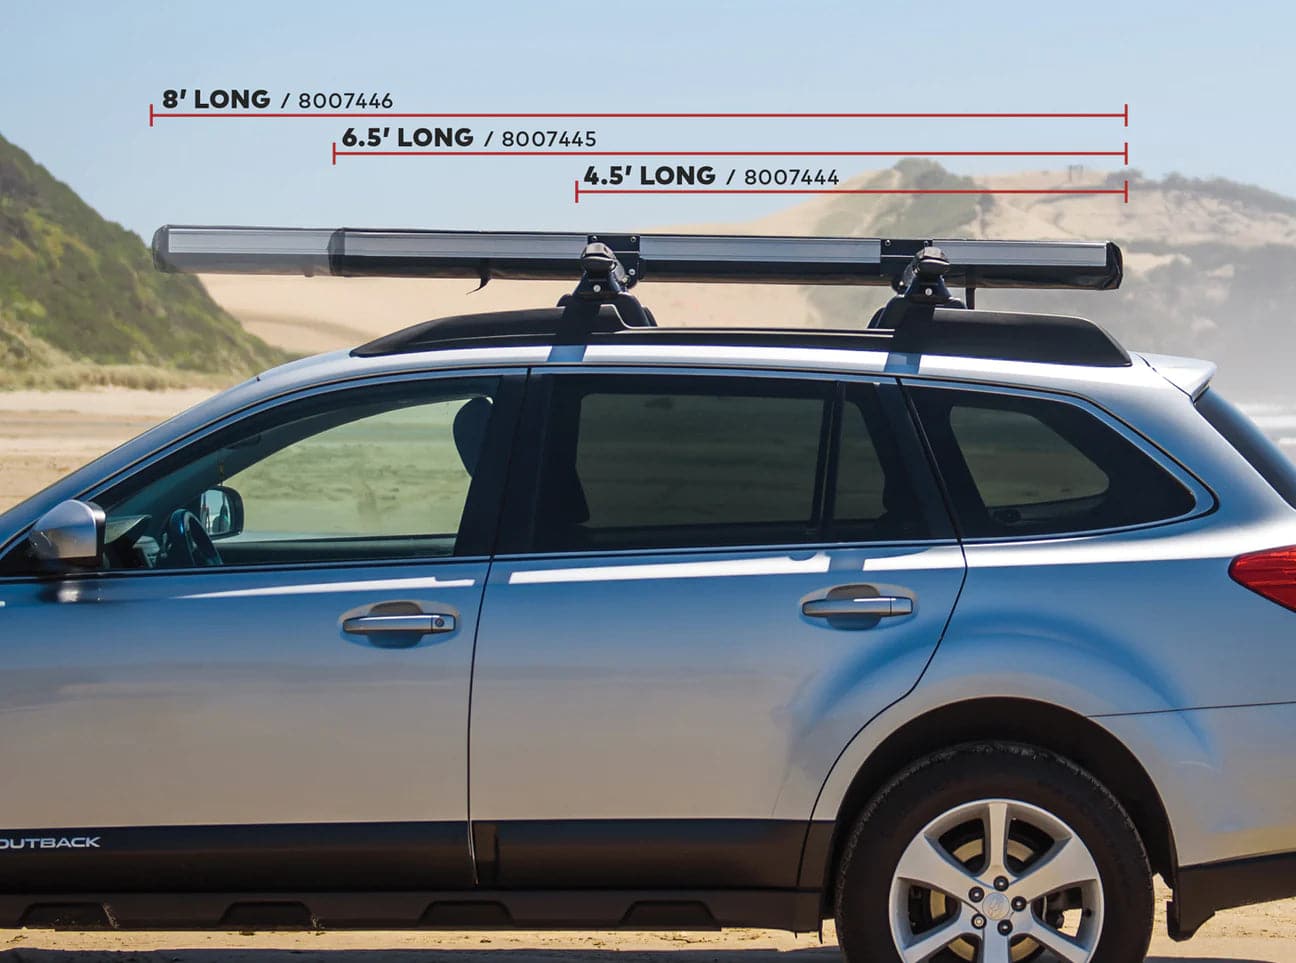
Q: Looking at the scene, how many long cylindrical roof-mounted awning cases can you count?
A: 1